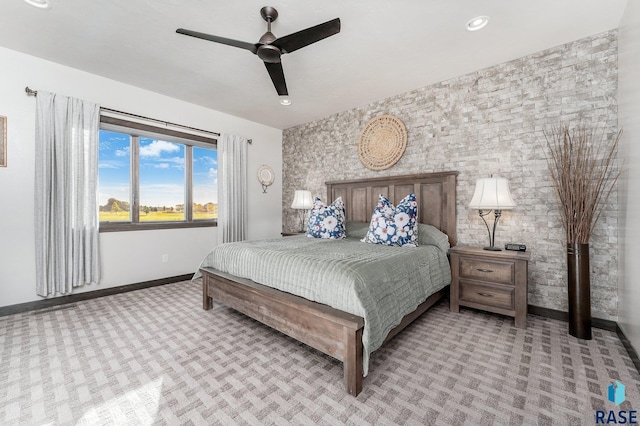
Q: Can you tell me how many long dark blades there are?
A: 3